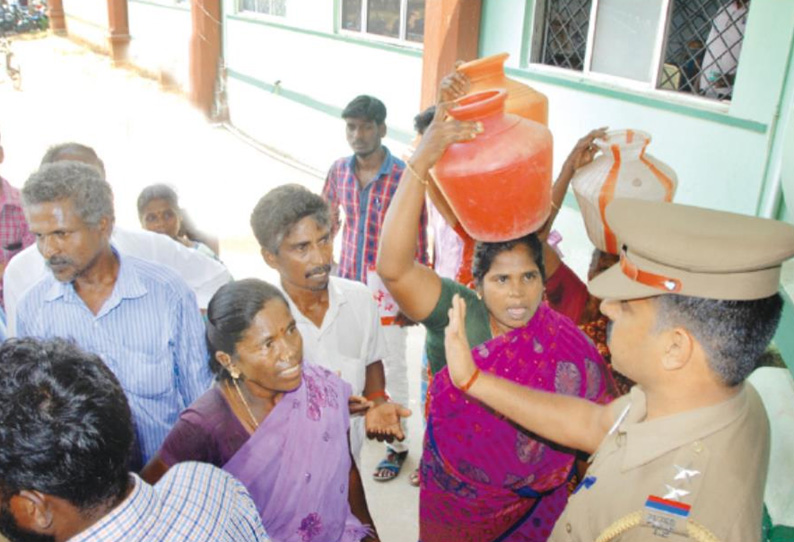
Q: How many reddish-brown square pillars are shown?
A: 4